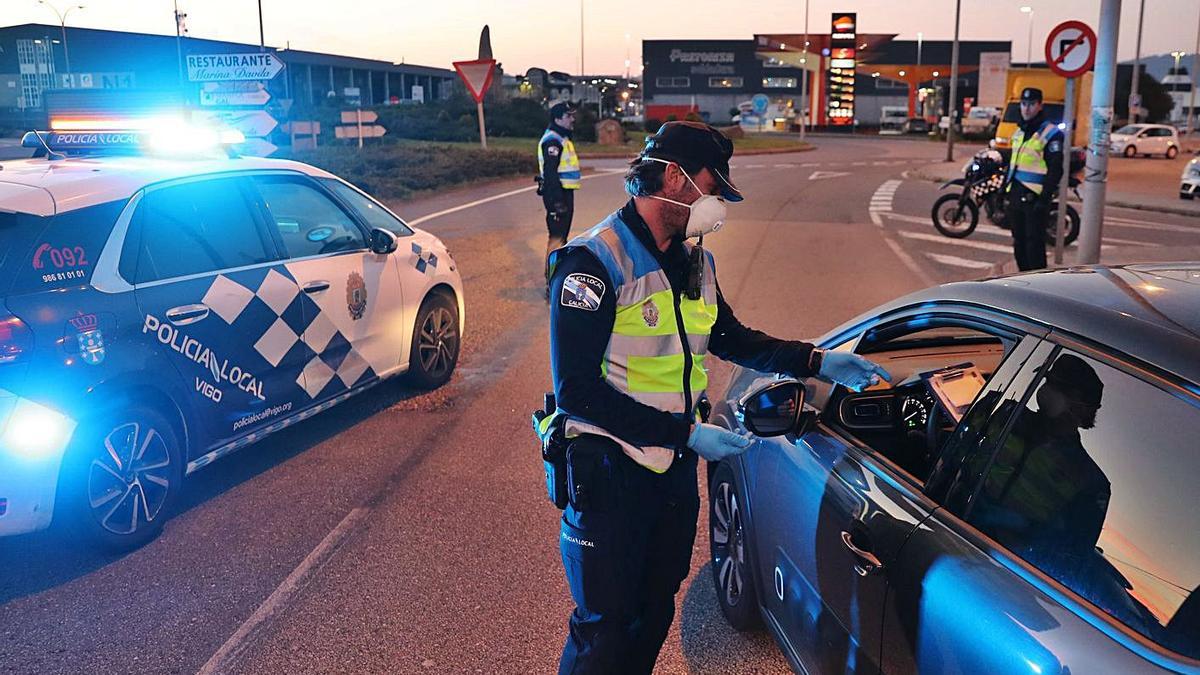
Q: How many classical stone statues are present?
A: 0